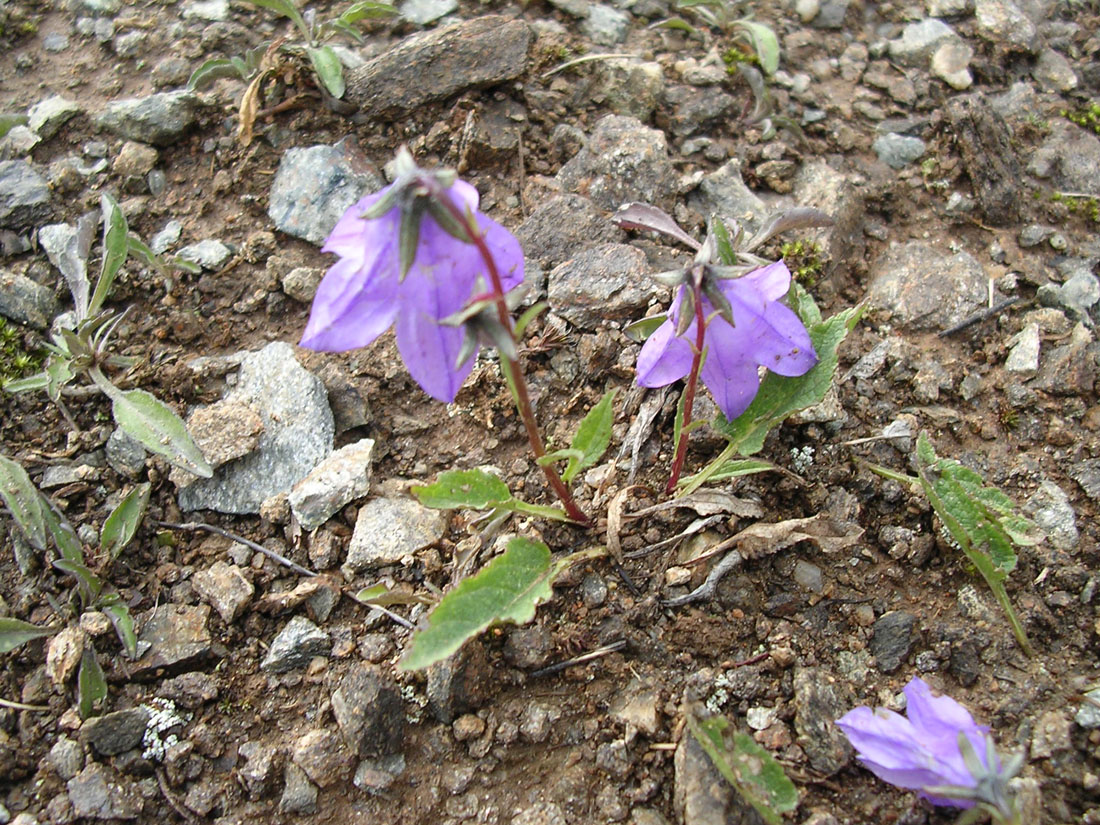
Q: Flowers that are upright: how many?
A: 2